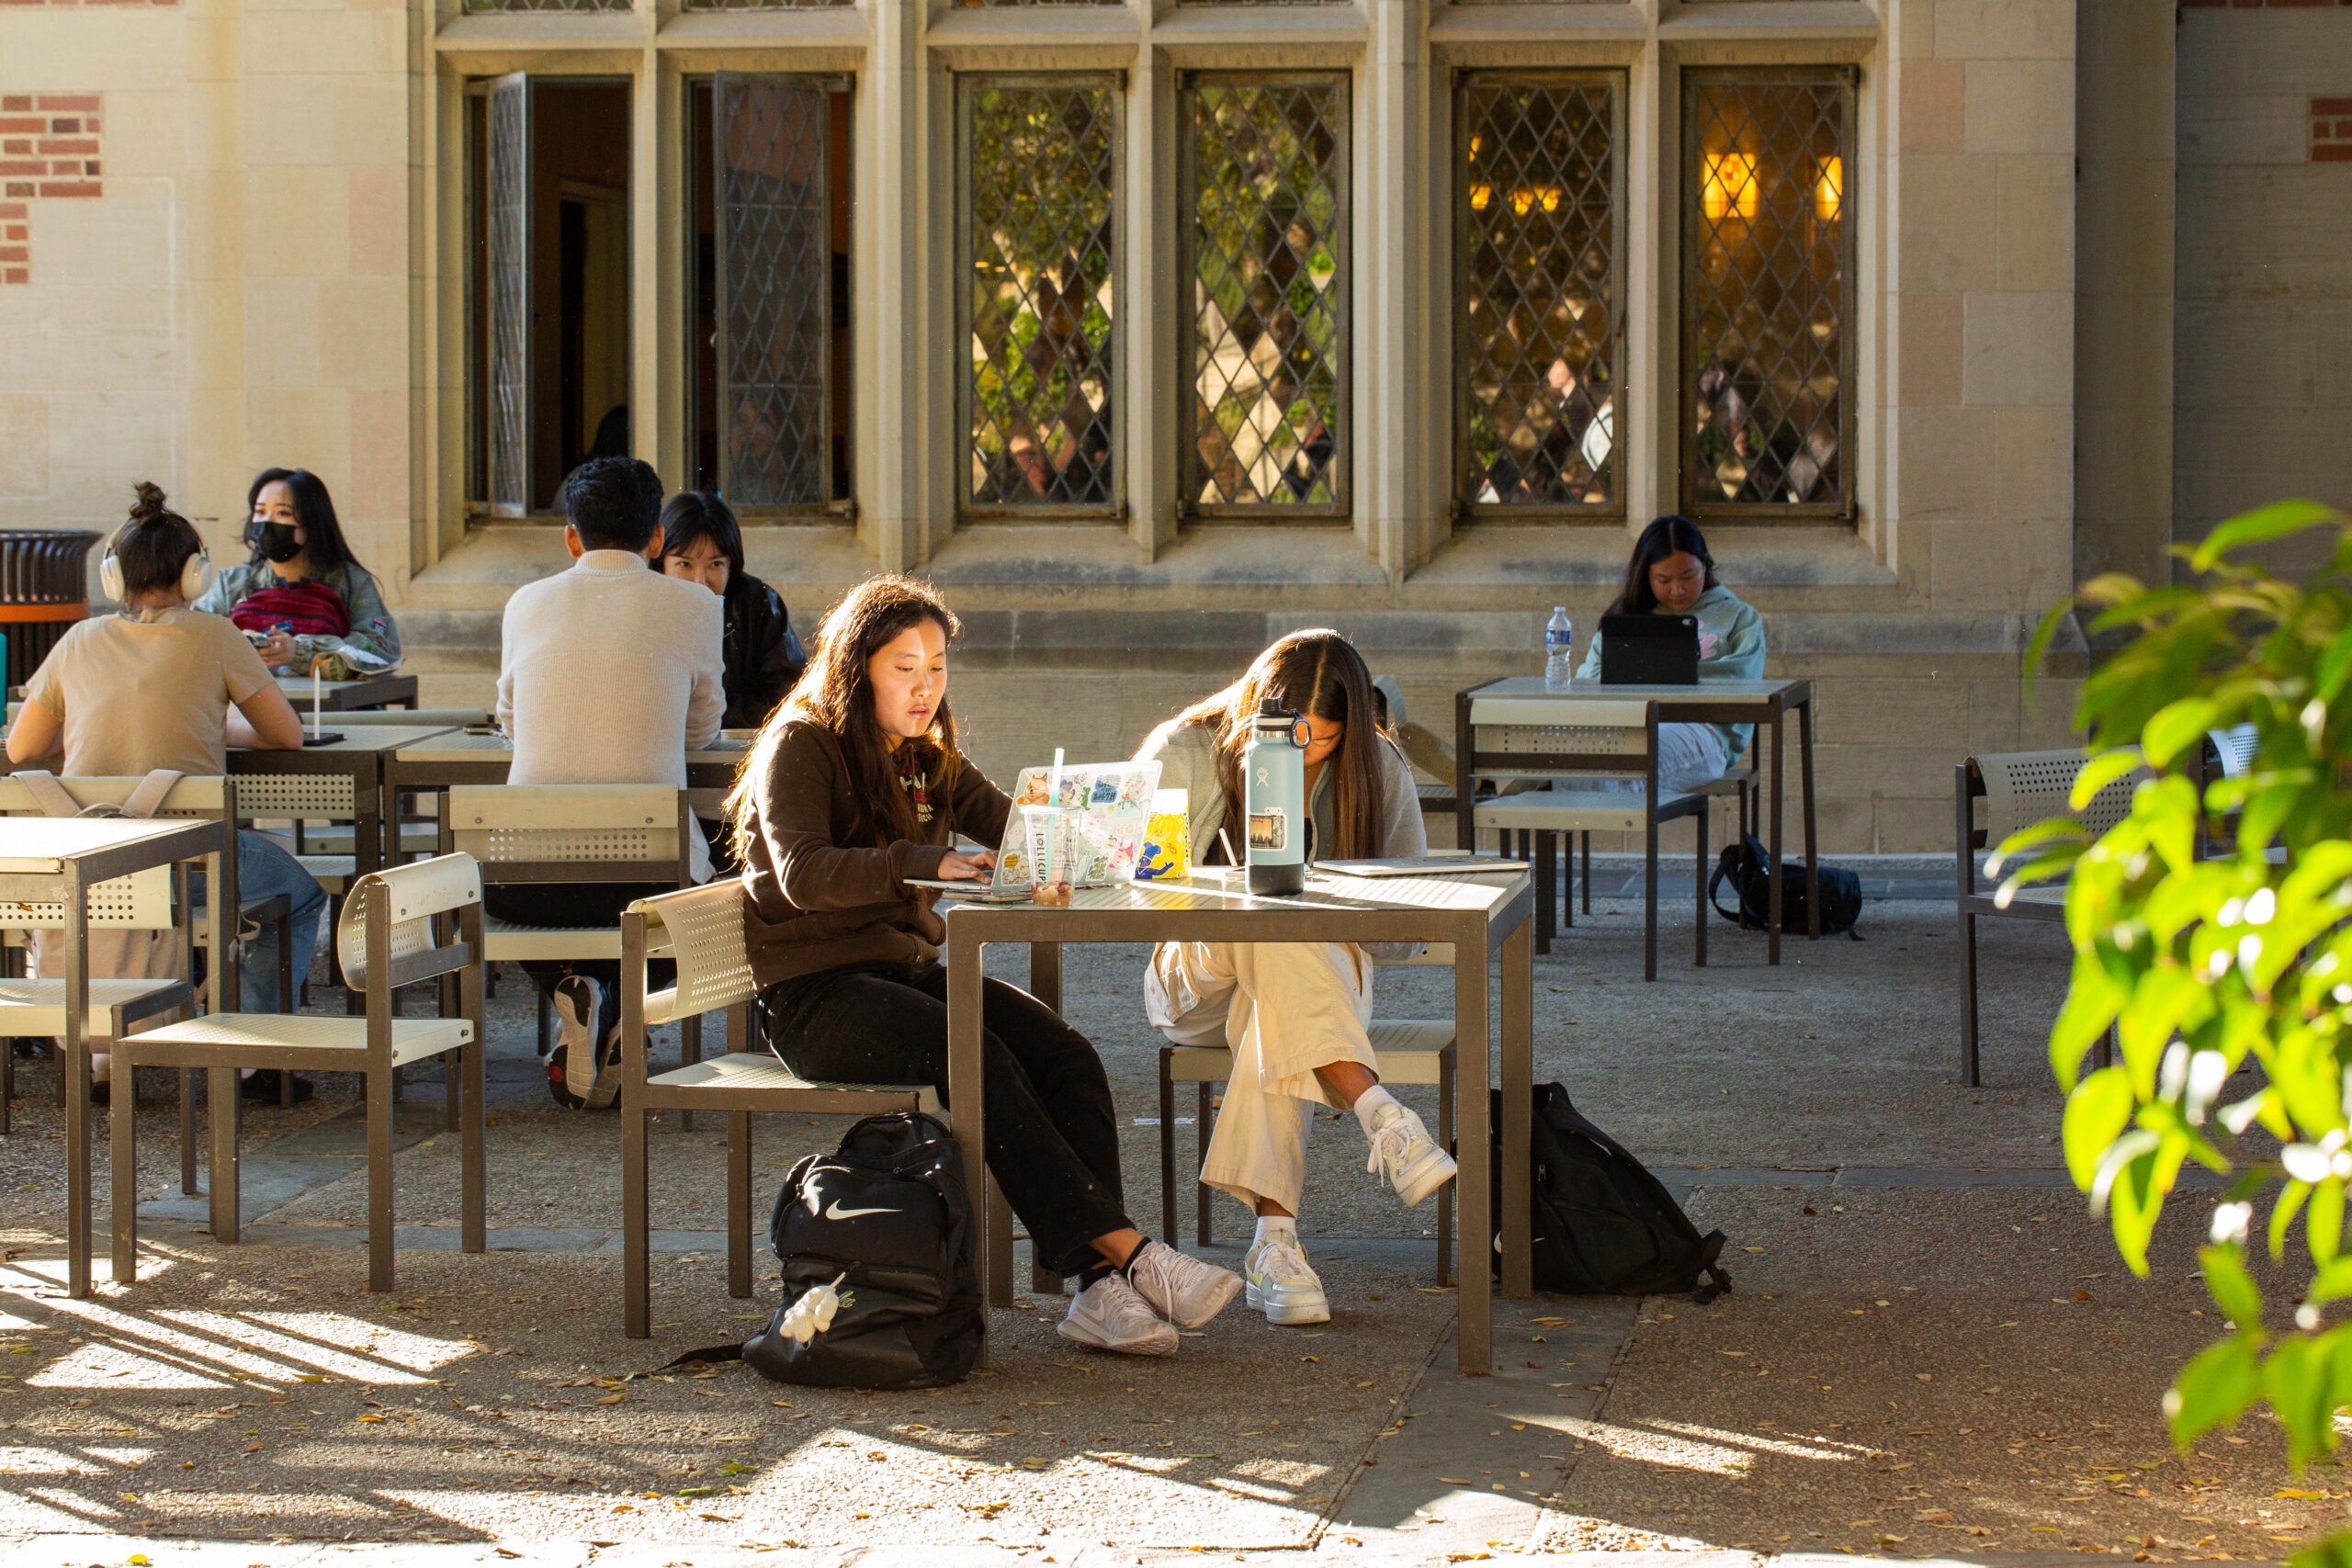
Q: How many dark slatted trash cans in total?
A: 1